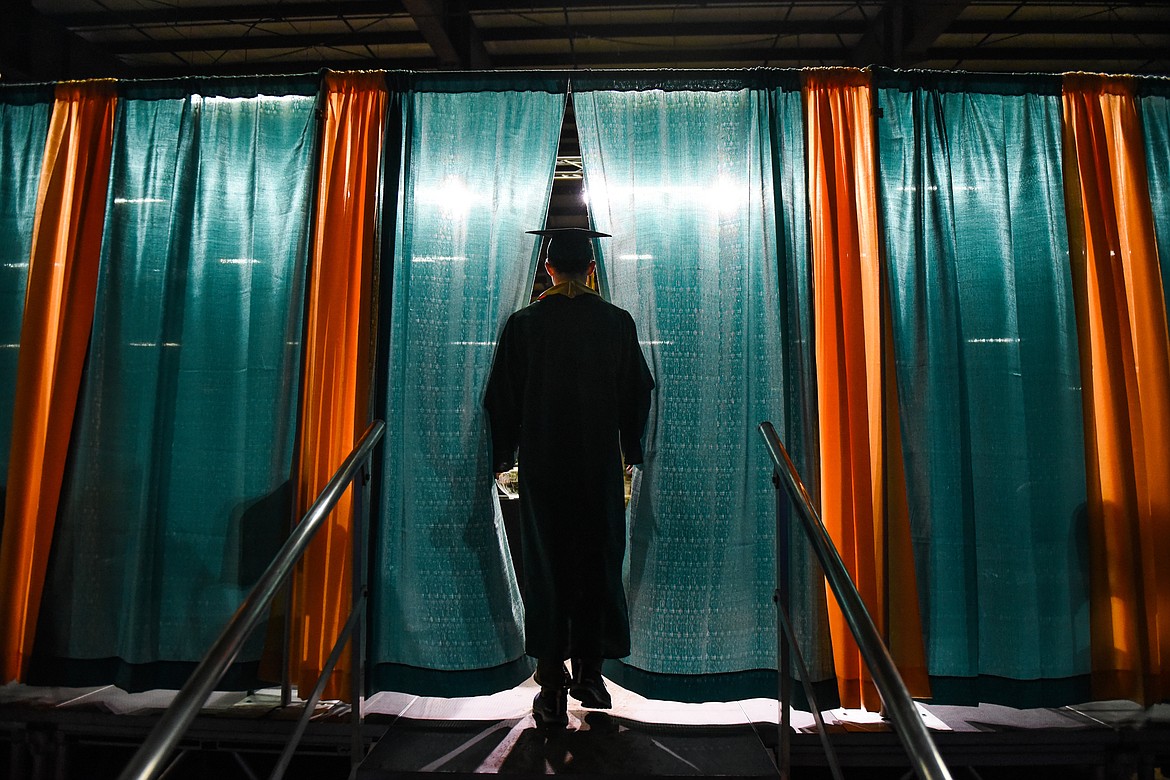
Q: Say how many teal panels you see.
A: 6